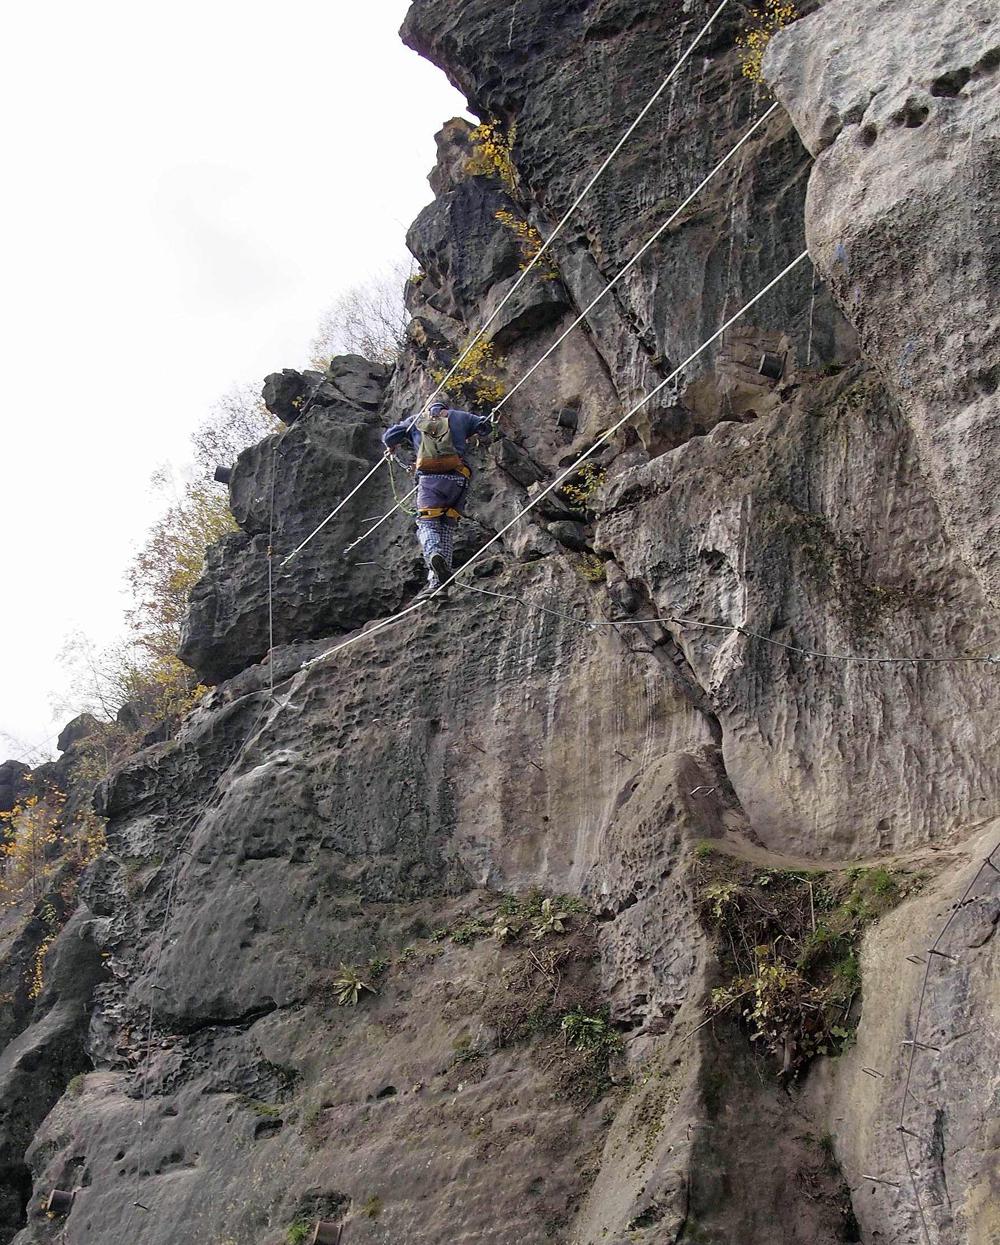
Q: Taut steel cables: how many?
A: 3